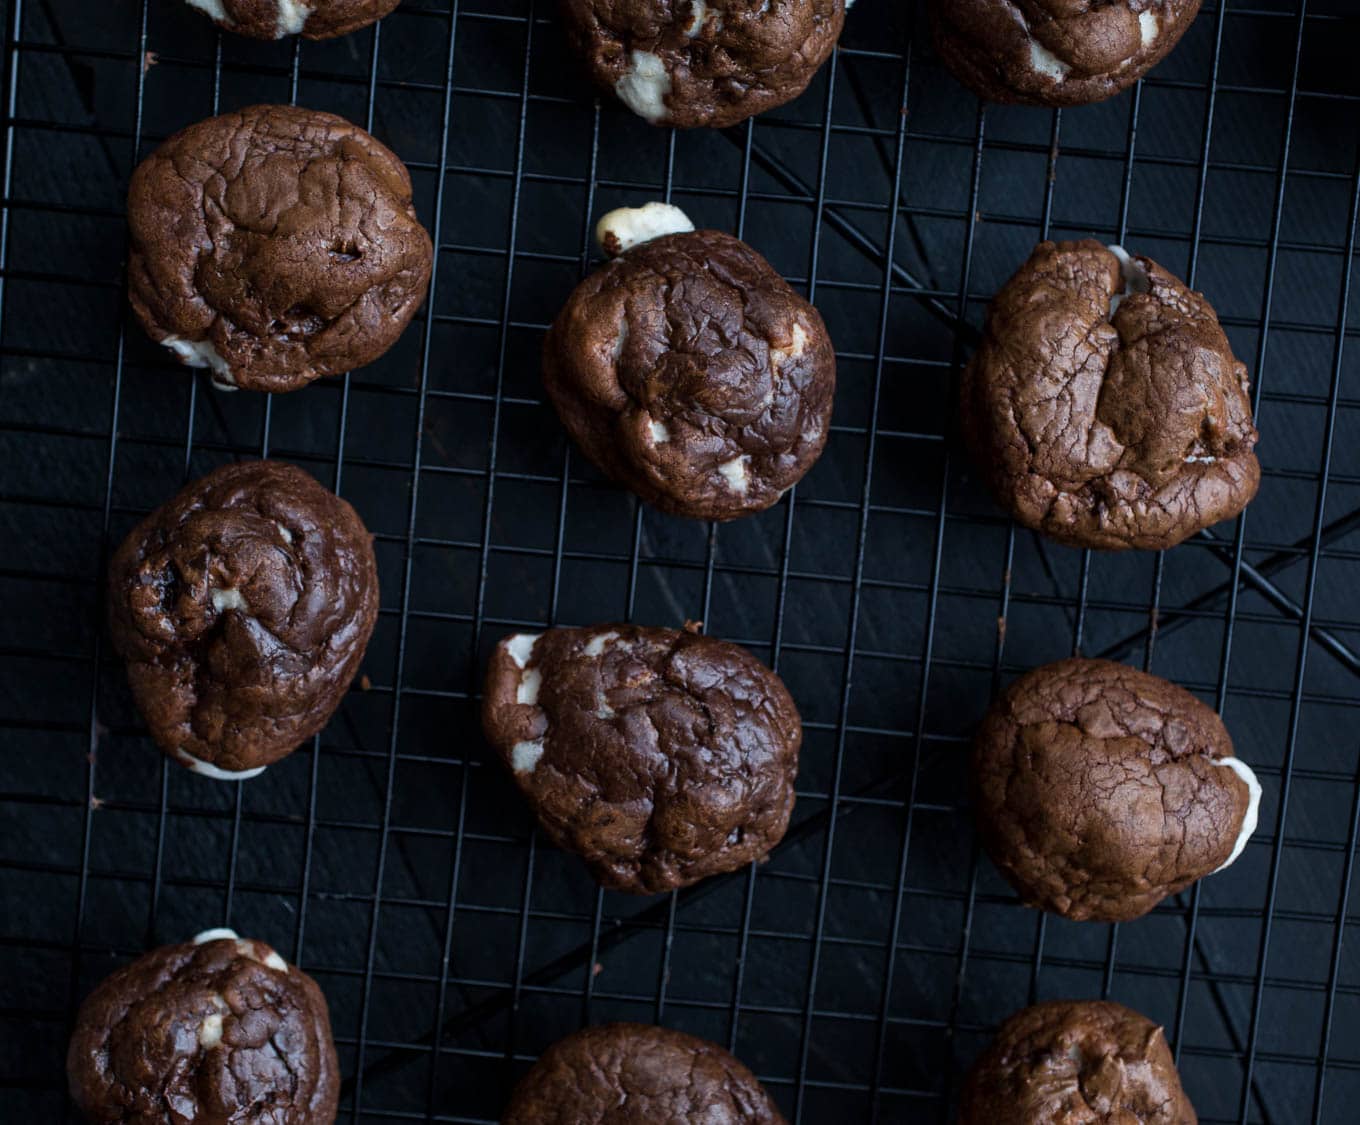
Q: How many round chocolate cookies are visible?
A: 12